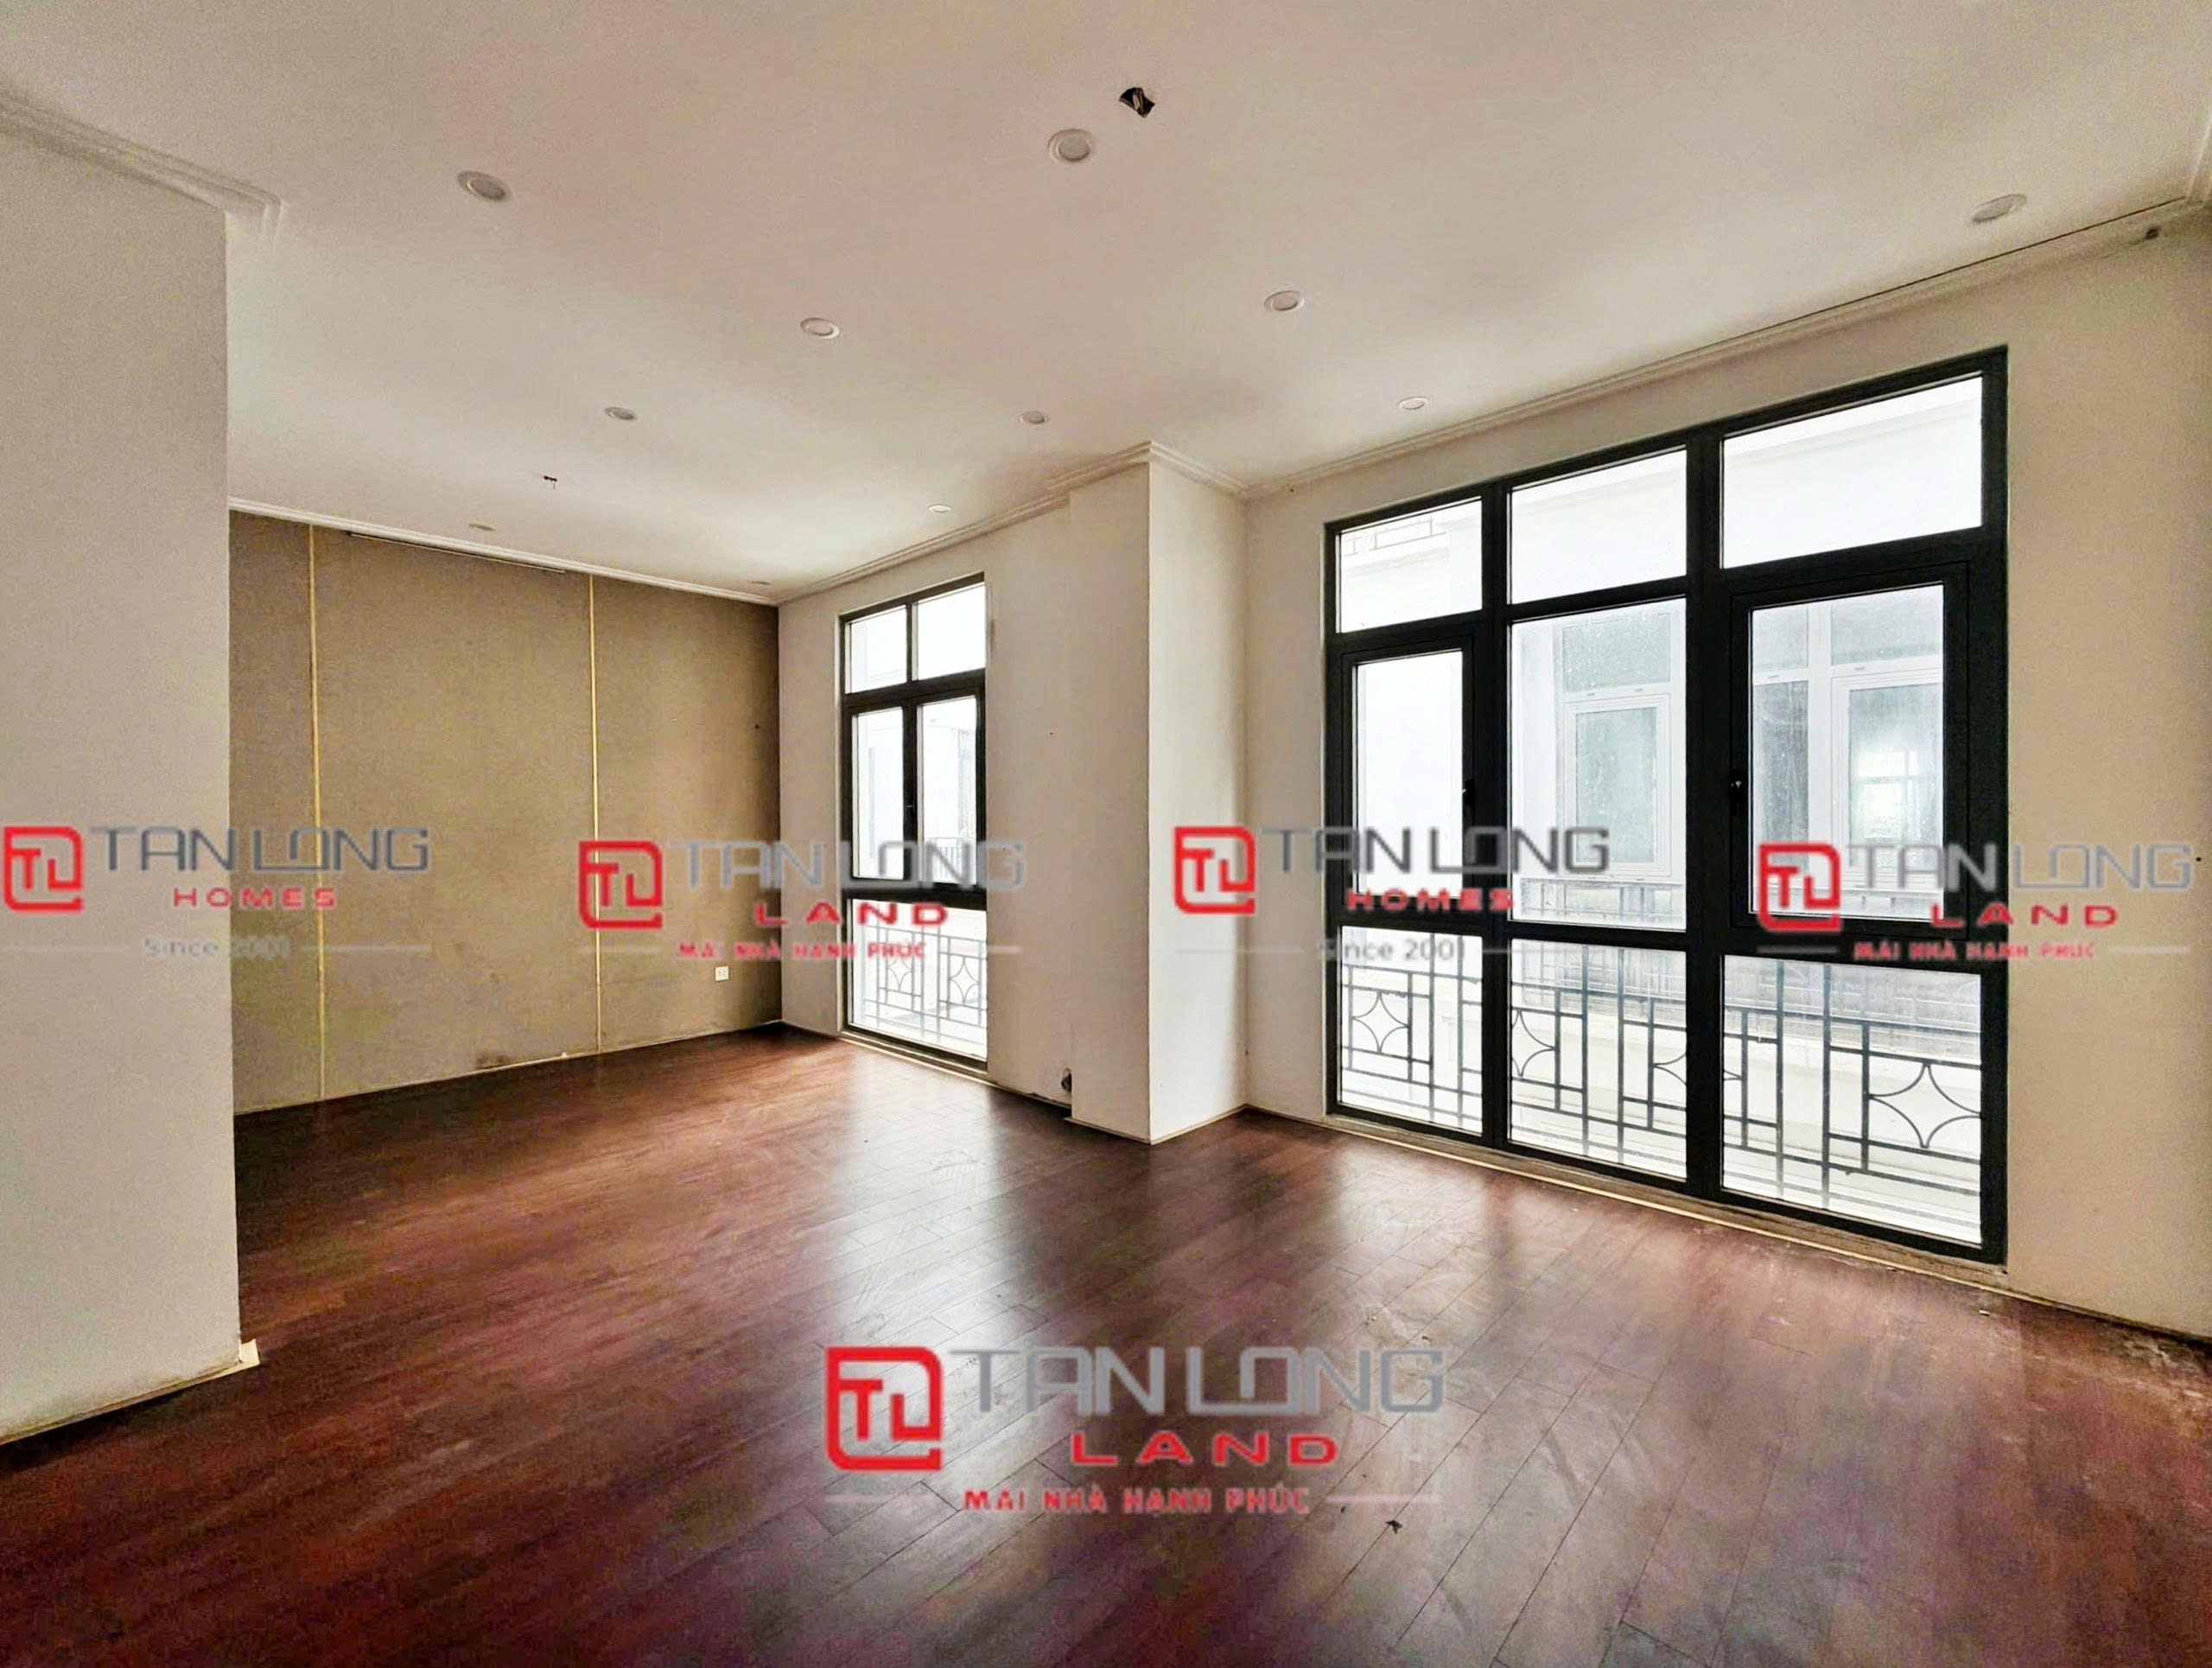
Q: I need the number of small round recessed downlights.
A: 11